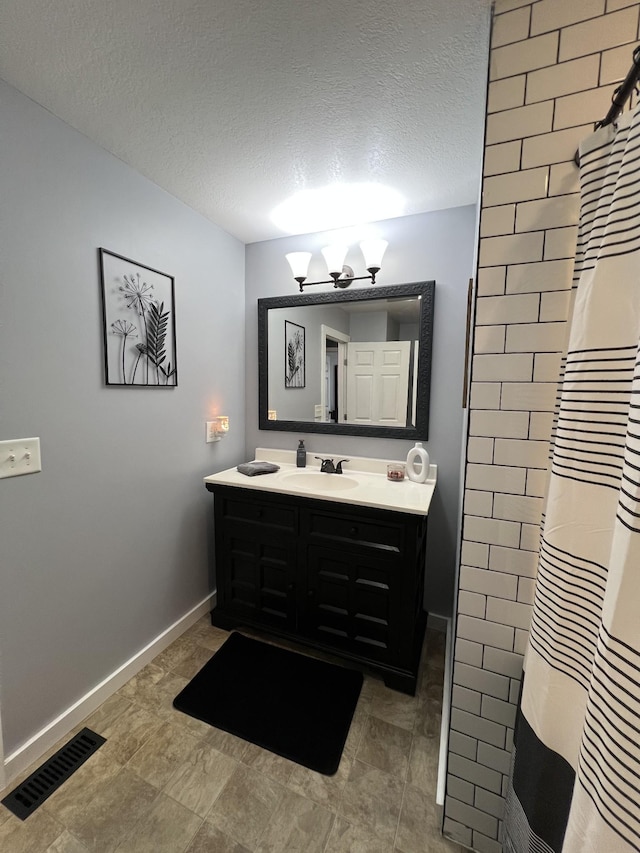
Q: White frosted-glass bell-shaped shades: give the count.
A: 3